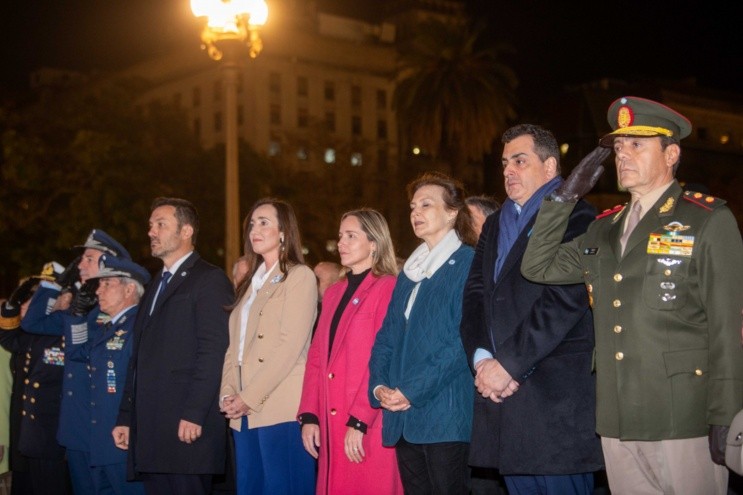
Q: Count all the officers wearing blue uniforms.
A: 2